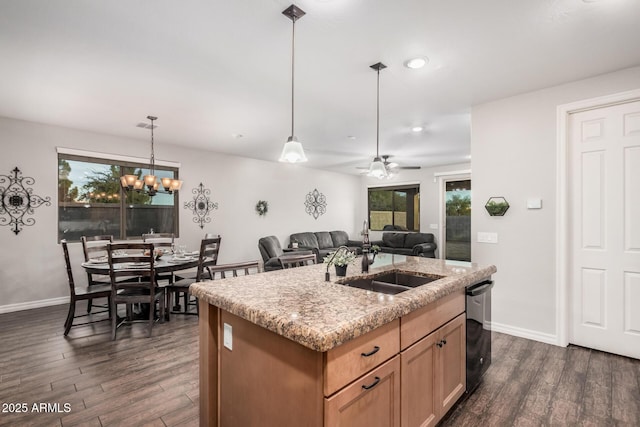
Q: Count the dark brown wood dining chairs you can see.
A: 6